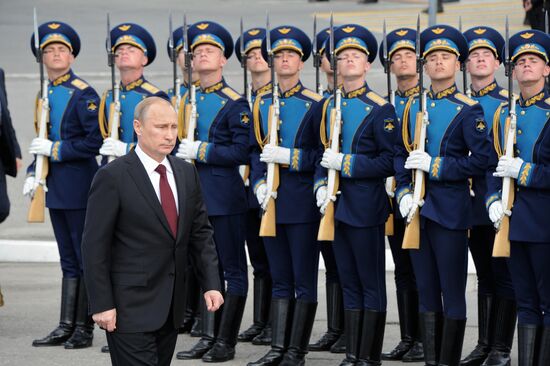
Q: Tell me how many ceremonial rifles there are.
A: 12